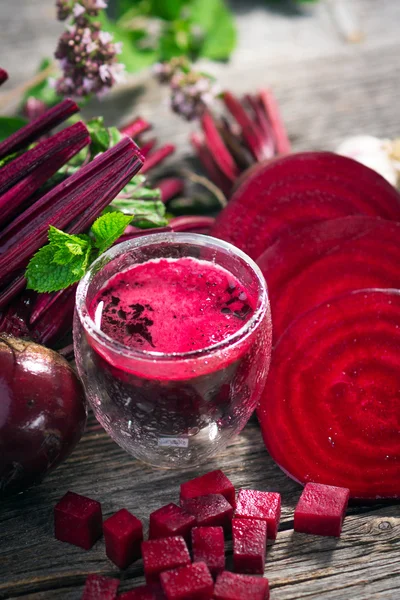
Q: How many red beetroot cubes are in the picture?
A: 14